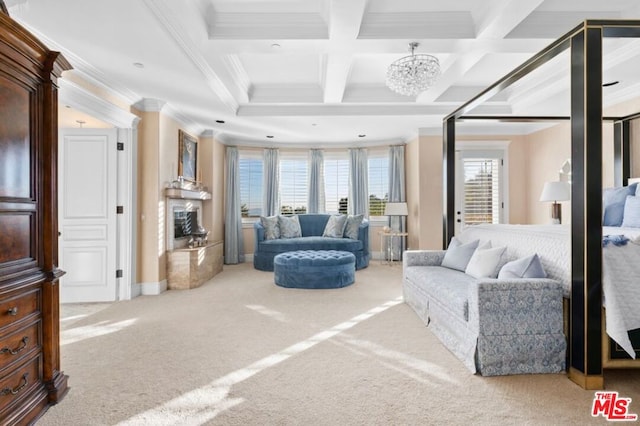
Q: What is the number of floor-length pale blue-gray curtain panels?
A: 5